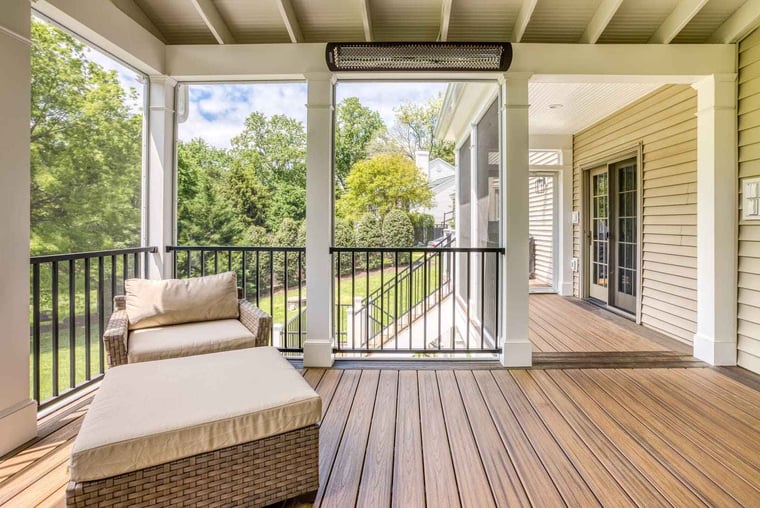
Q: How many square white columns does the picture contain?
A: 5